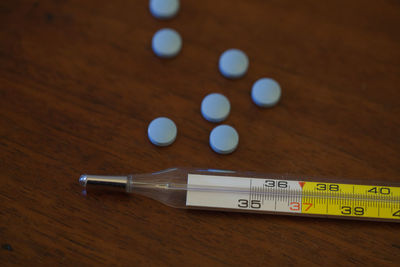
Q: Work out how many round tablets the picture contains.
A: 7